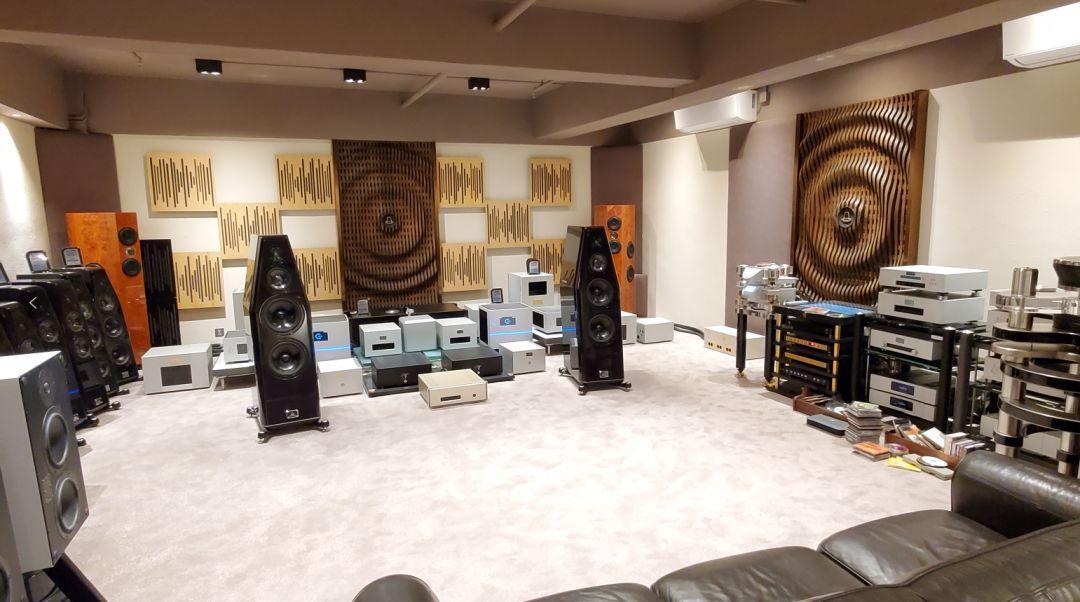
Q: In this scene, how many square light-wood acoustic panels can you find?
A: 10